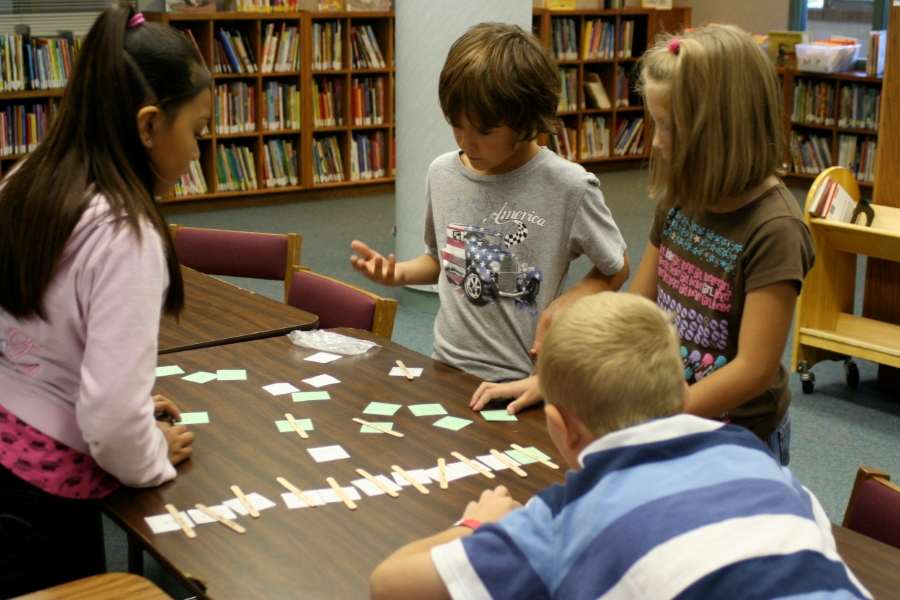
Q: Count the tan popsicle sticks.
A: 14